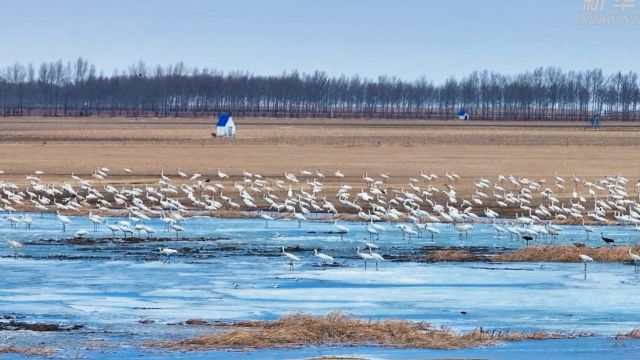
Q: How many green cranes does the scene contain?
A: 0